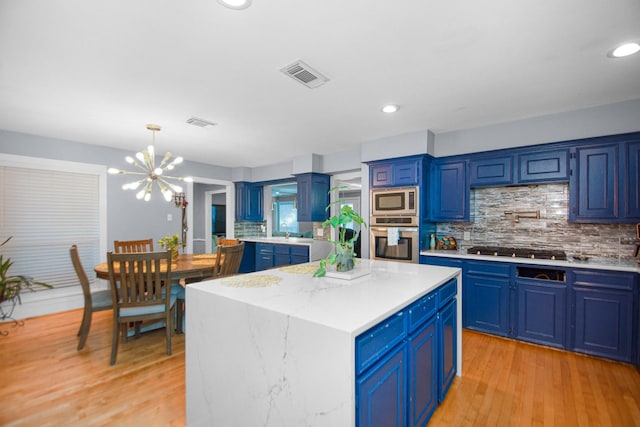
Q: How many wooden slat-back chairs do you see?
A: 5